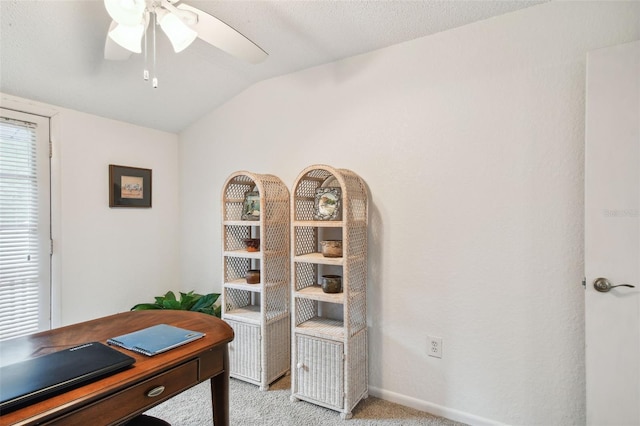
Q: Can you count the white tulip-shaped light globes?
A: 3